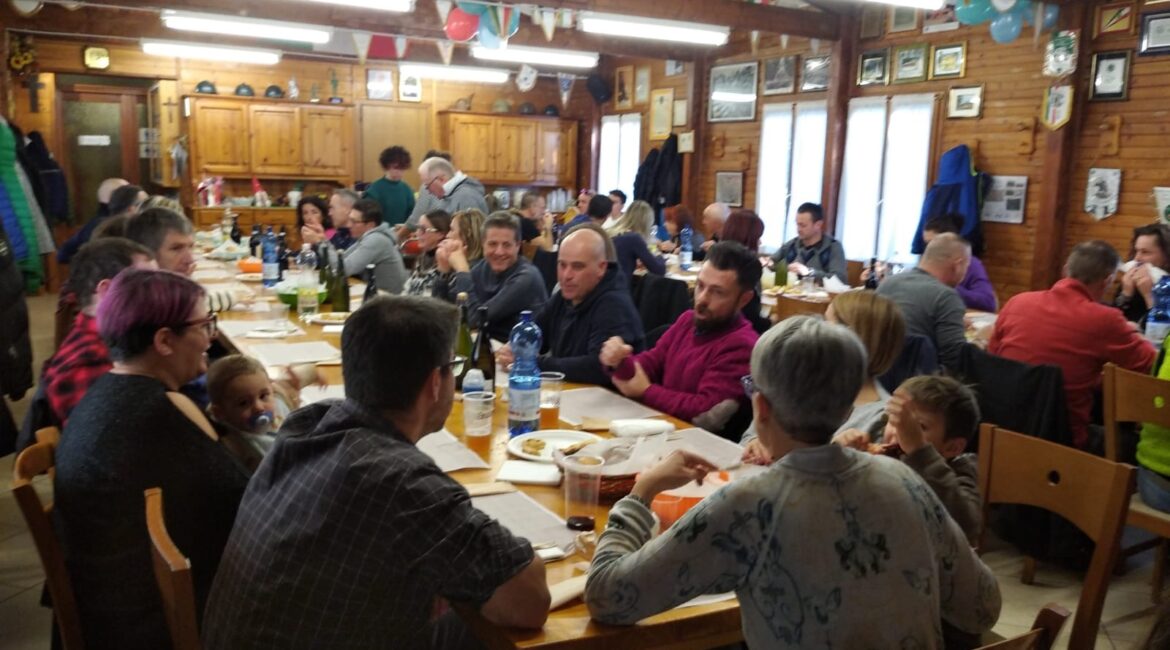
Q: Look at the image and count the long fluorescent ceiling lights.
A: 7